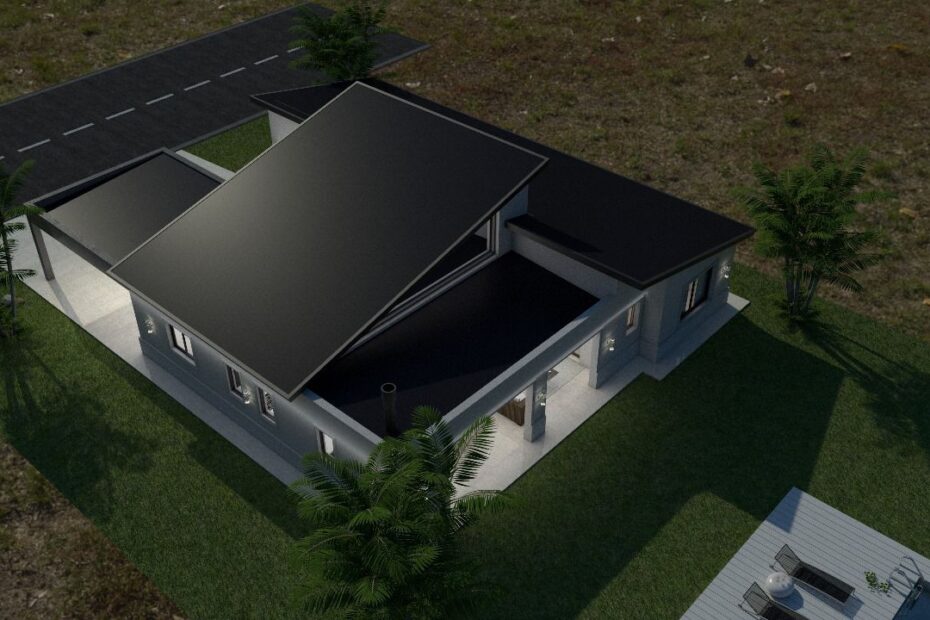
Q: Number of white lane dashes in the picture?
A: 9